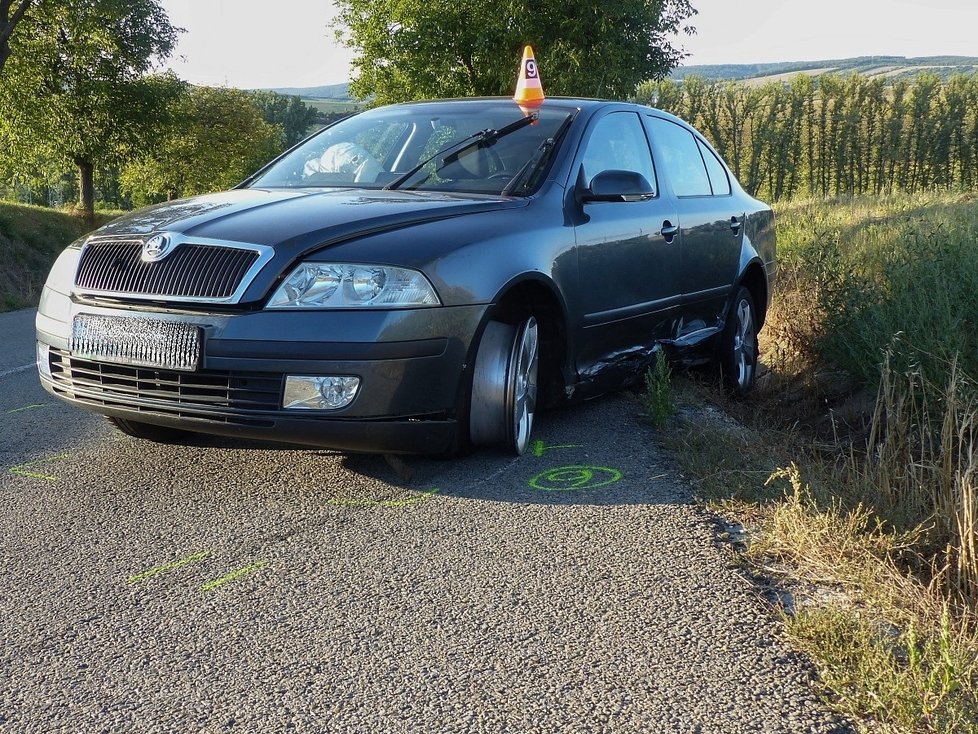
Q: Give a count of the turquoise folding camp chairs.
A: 0